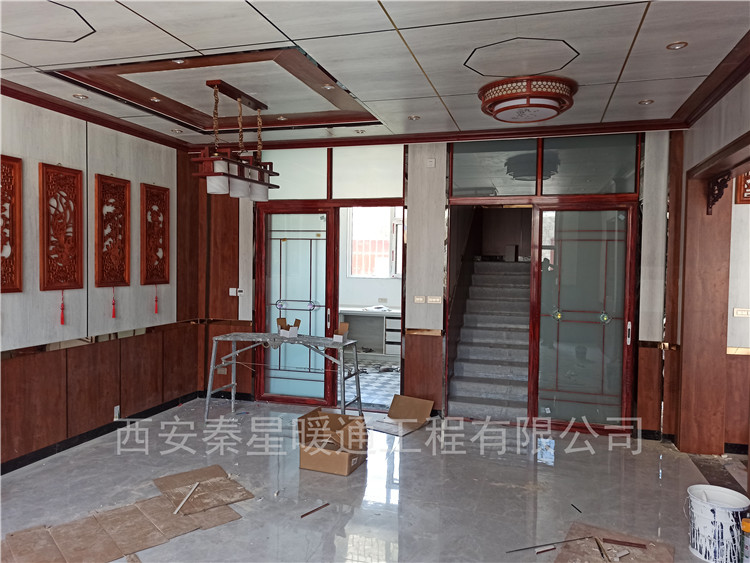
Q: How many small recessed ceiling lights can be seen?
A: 10